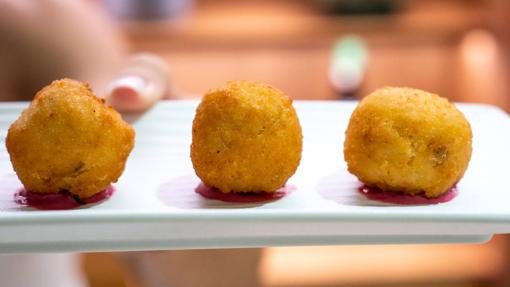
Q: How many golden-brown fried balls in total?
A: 3